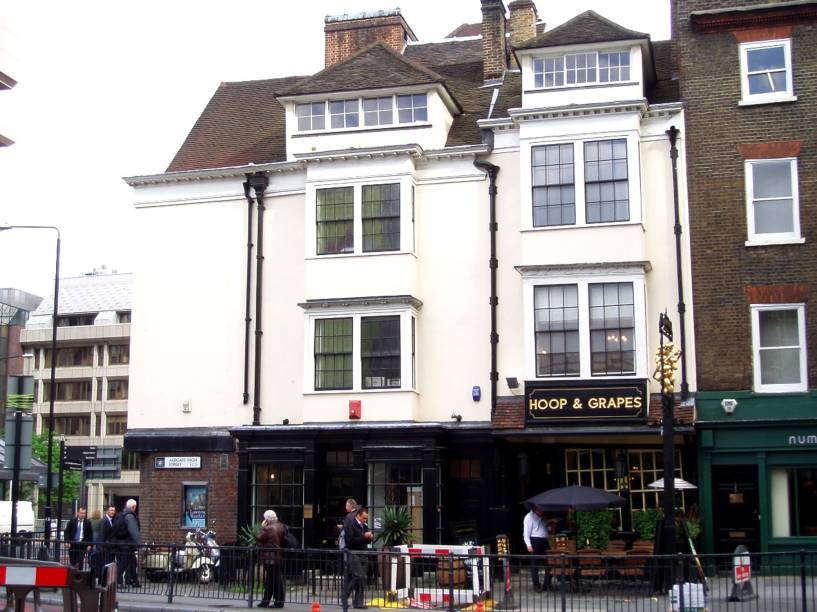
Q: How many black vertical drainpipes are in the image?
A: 4